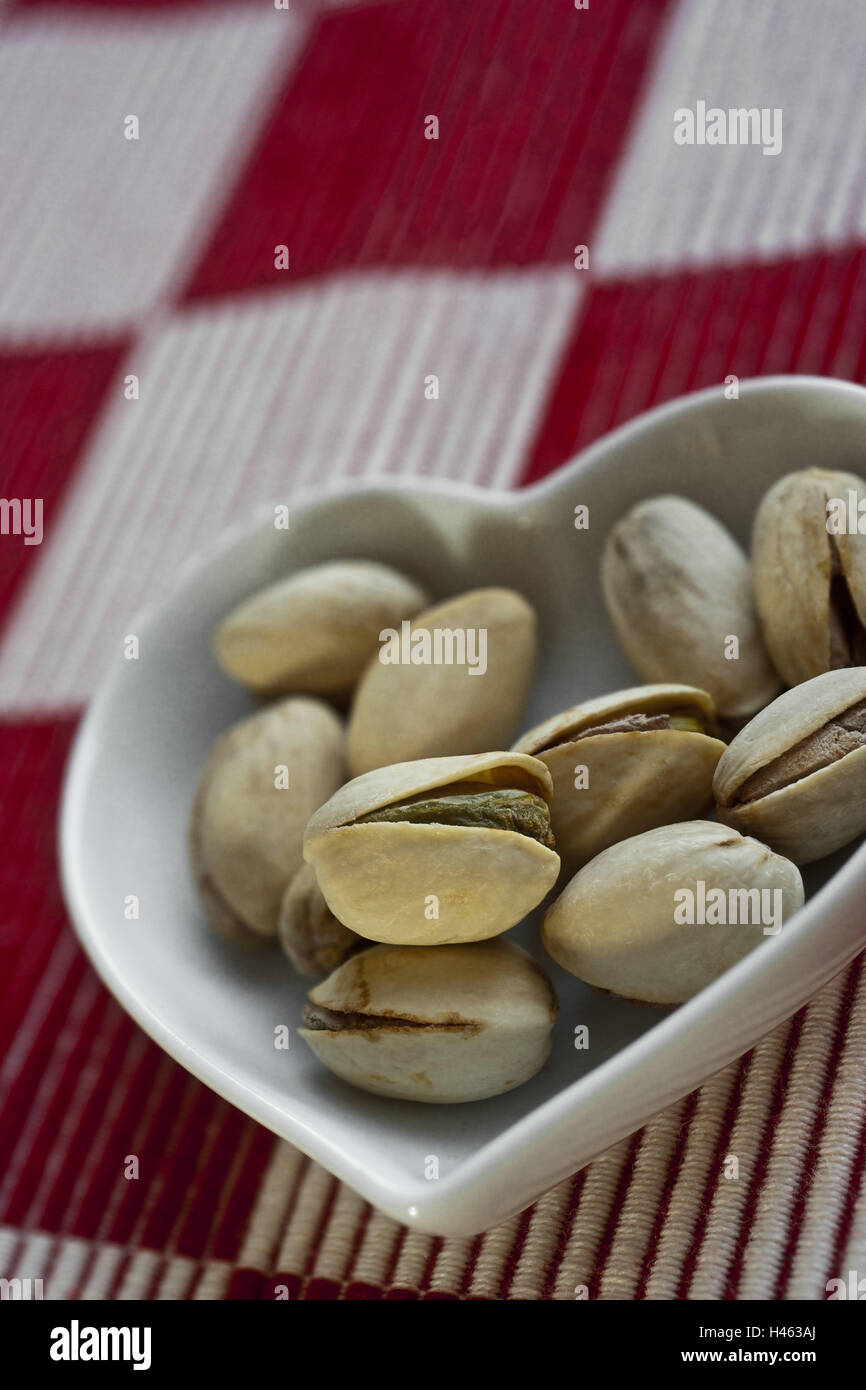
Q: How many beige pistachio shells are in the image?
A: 11